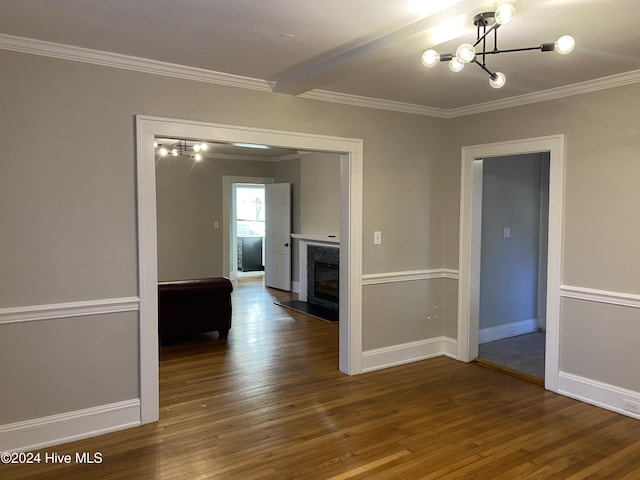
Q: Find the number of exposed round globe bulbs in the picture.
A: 12